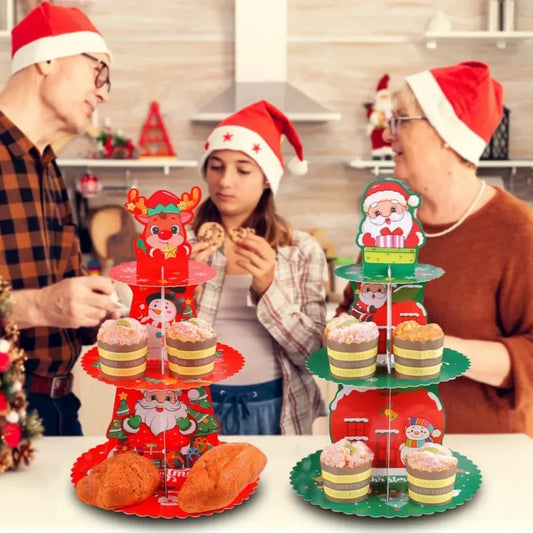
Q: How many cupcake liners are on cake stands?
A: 6